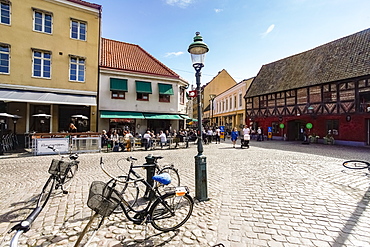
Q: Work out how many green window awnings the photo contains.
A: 3